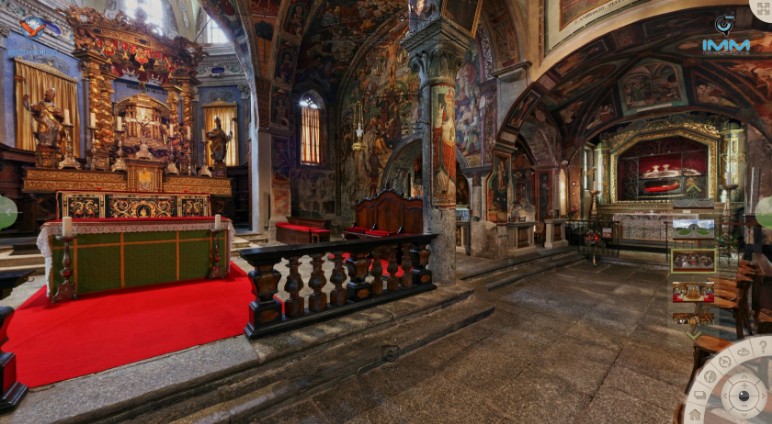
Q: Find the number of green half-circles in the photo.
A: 2